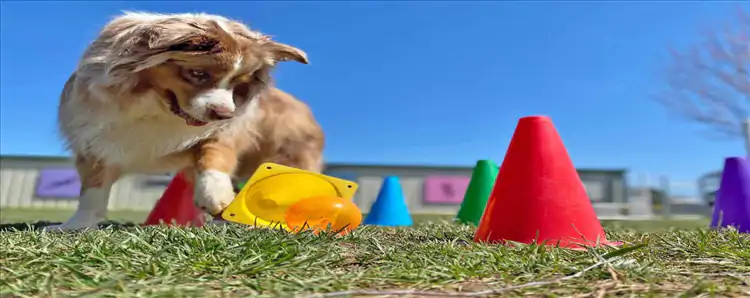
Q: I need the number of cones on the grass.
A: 6